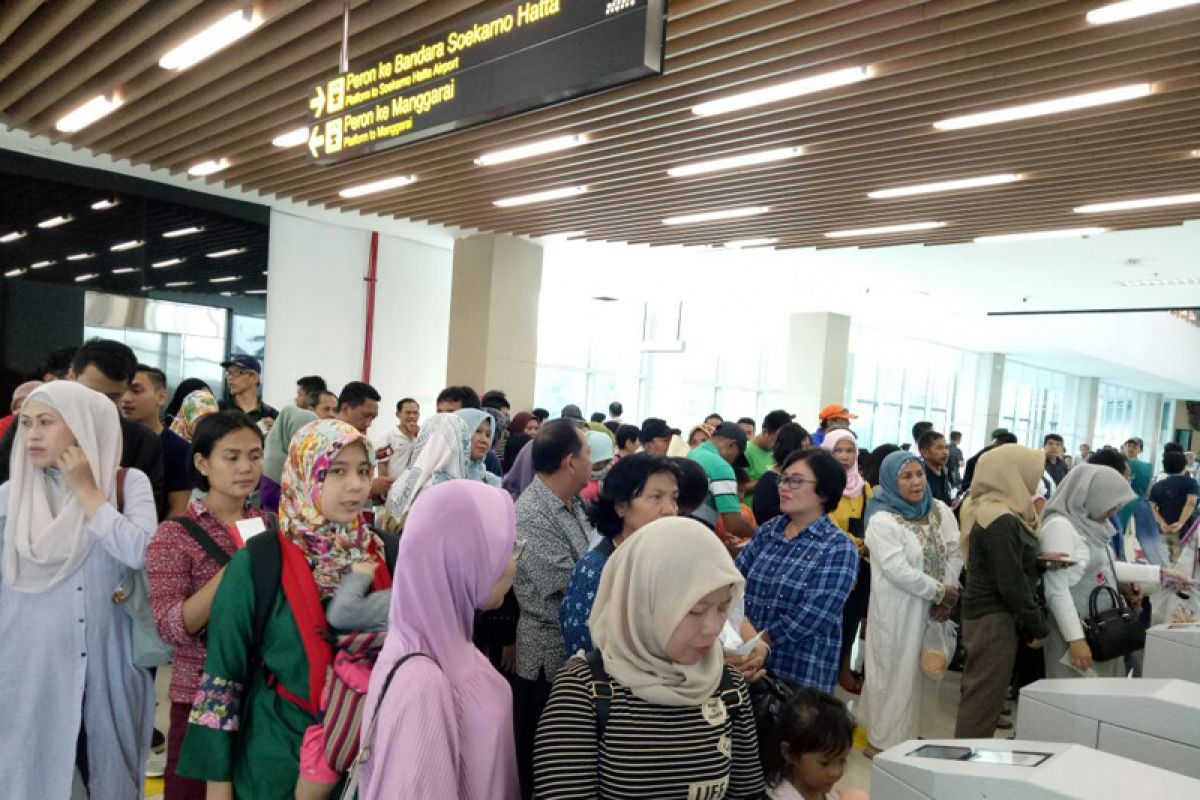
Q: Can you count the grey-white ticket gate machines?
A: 3